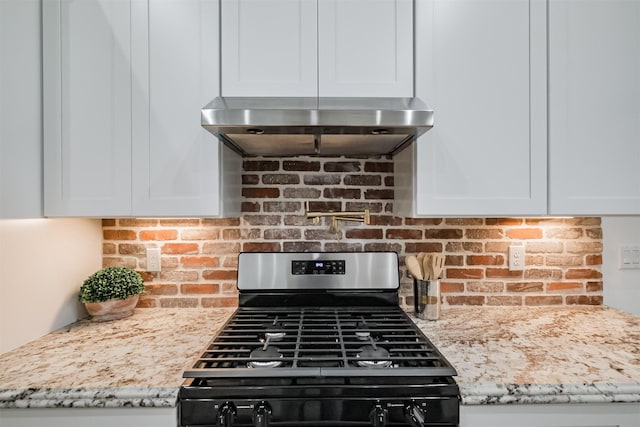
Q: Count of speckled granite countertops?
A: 2